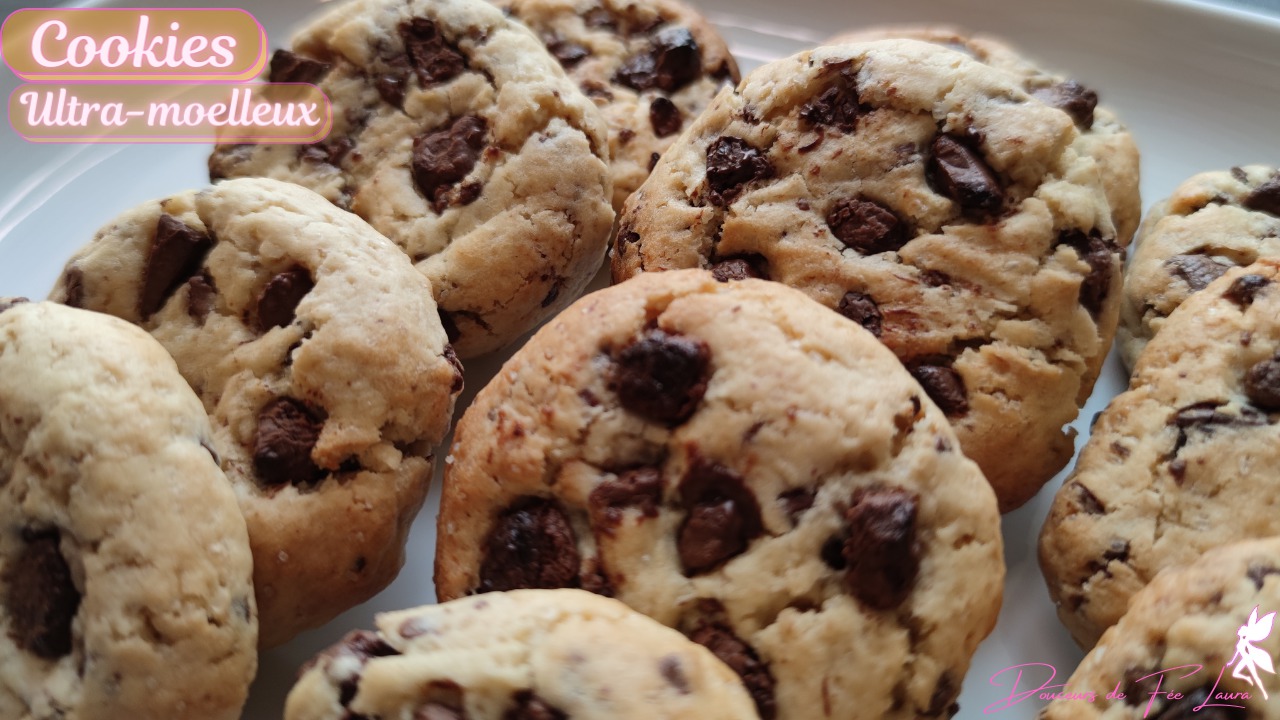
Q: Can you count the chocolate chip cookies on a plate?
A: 11